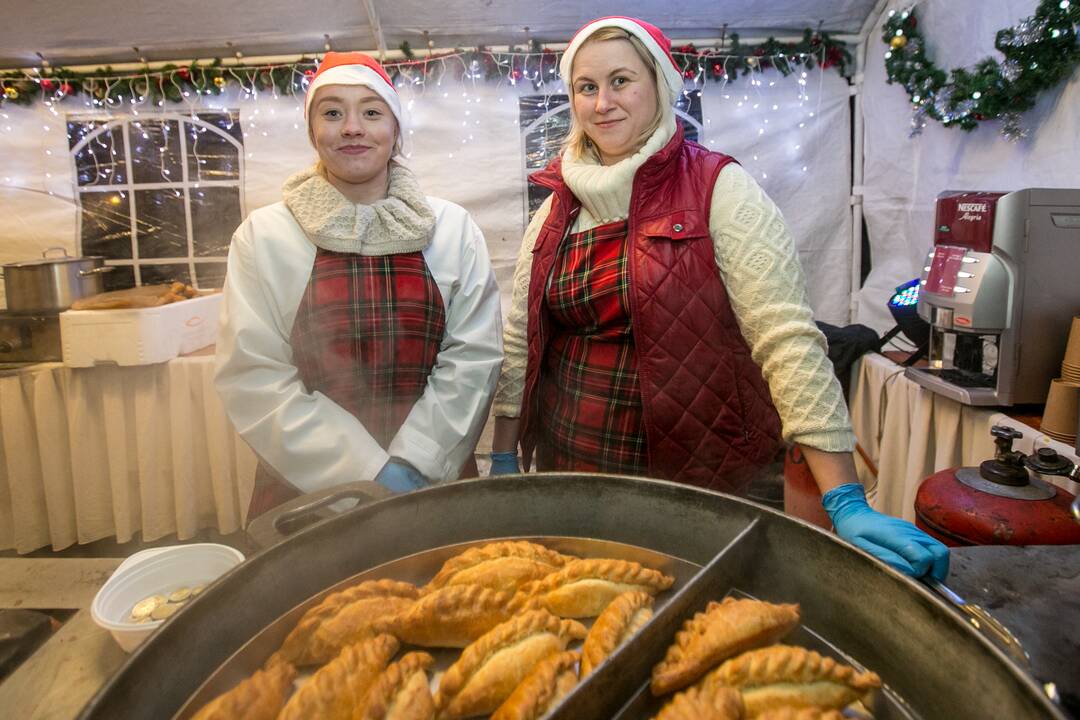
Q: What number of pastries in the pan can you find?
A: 14